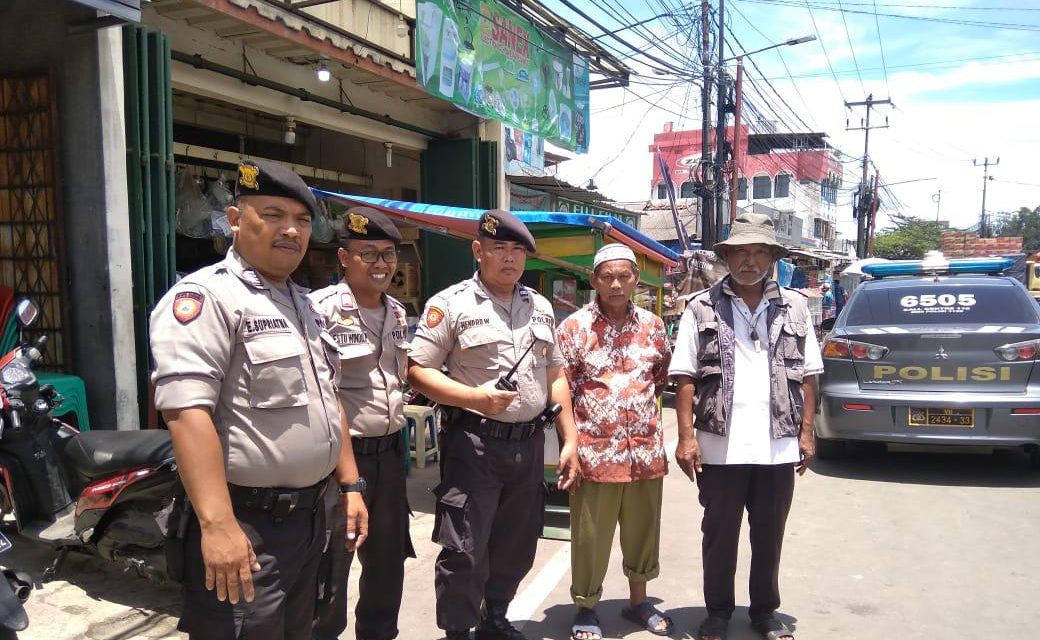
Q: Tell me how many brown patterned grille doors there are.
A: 1